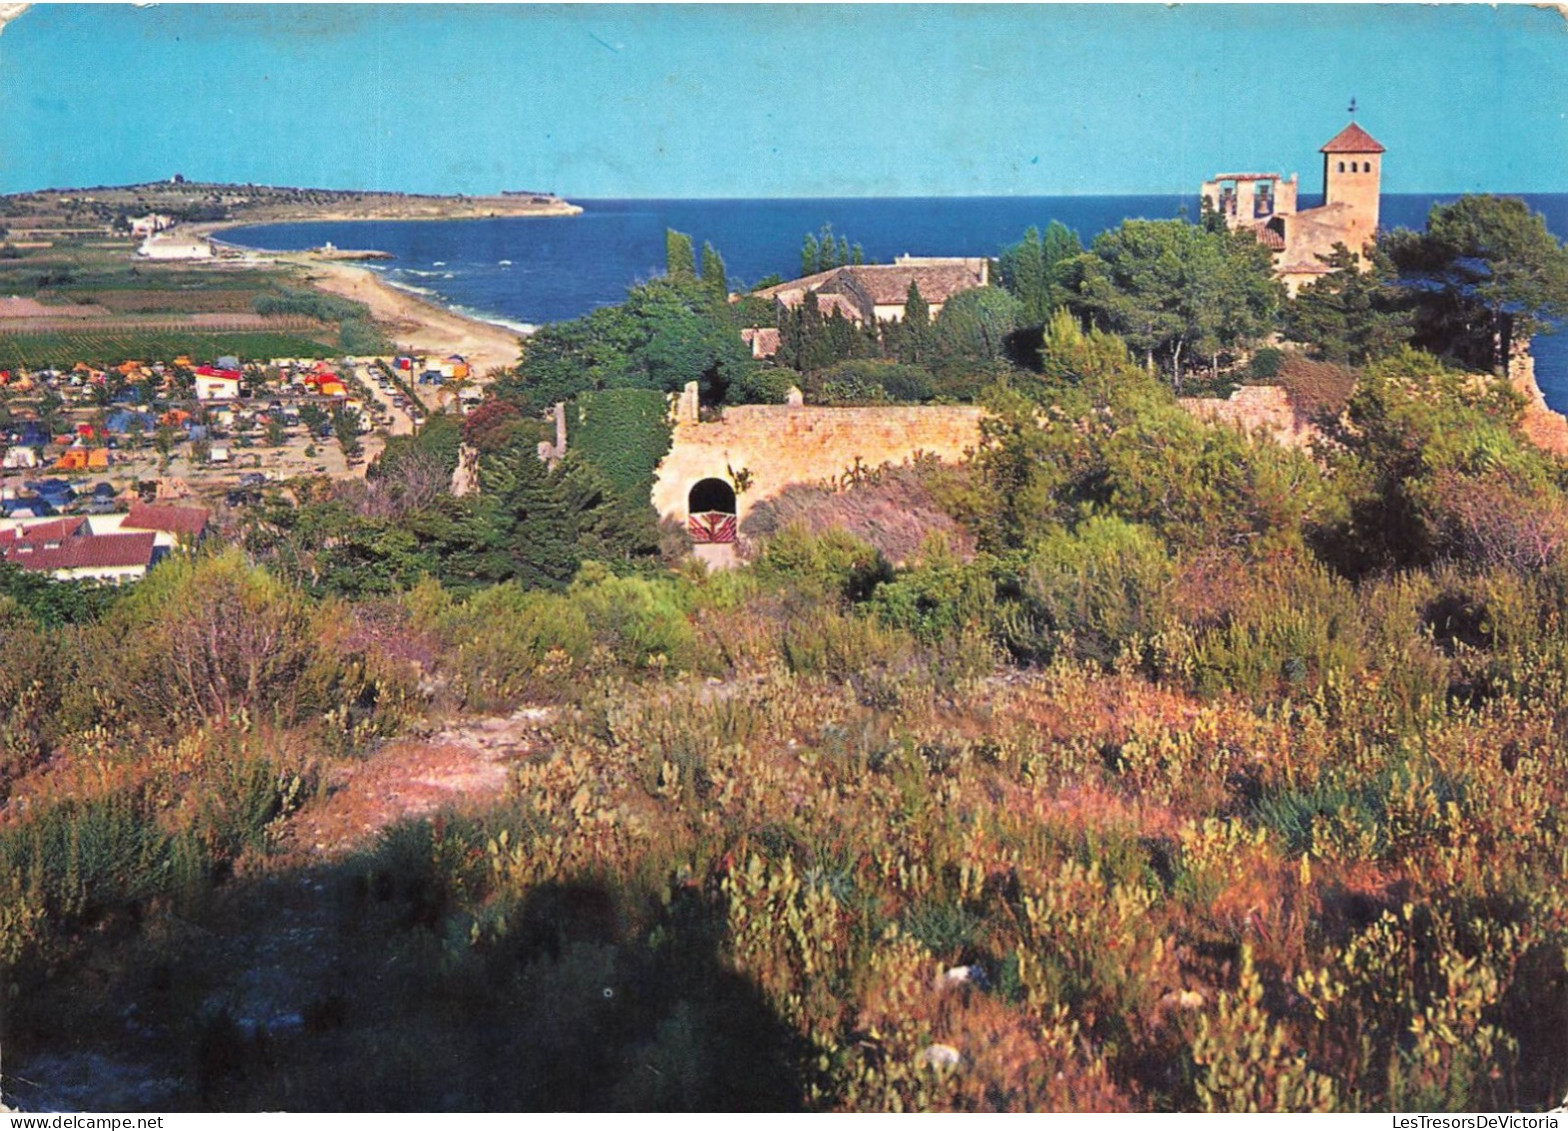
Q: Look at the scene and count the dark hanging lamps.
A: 0